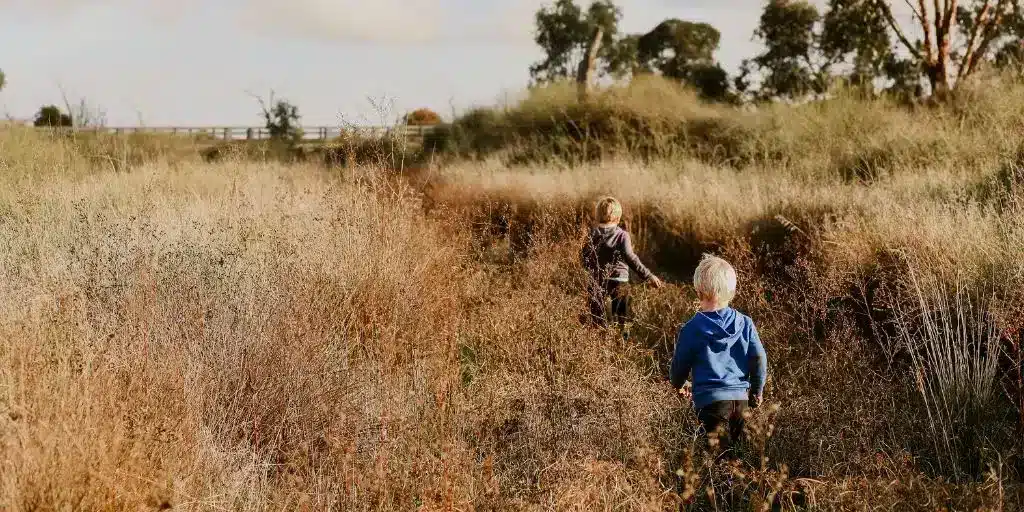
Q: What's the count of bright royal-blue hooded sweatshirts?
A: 1